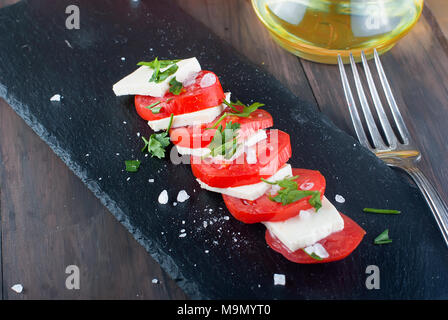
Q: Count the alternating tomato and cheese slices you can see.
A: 10